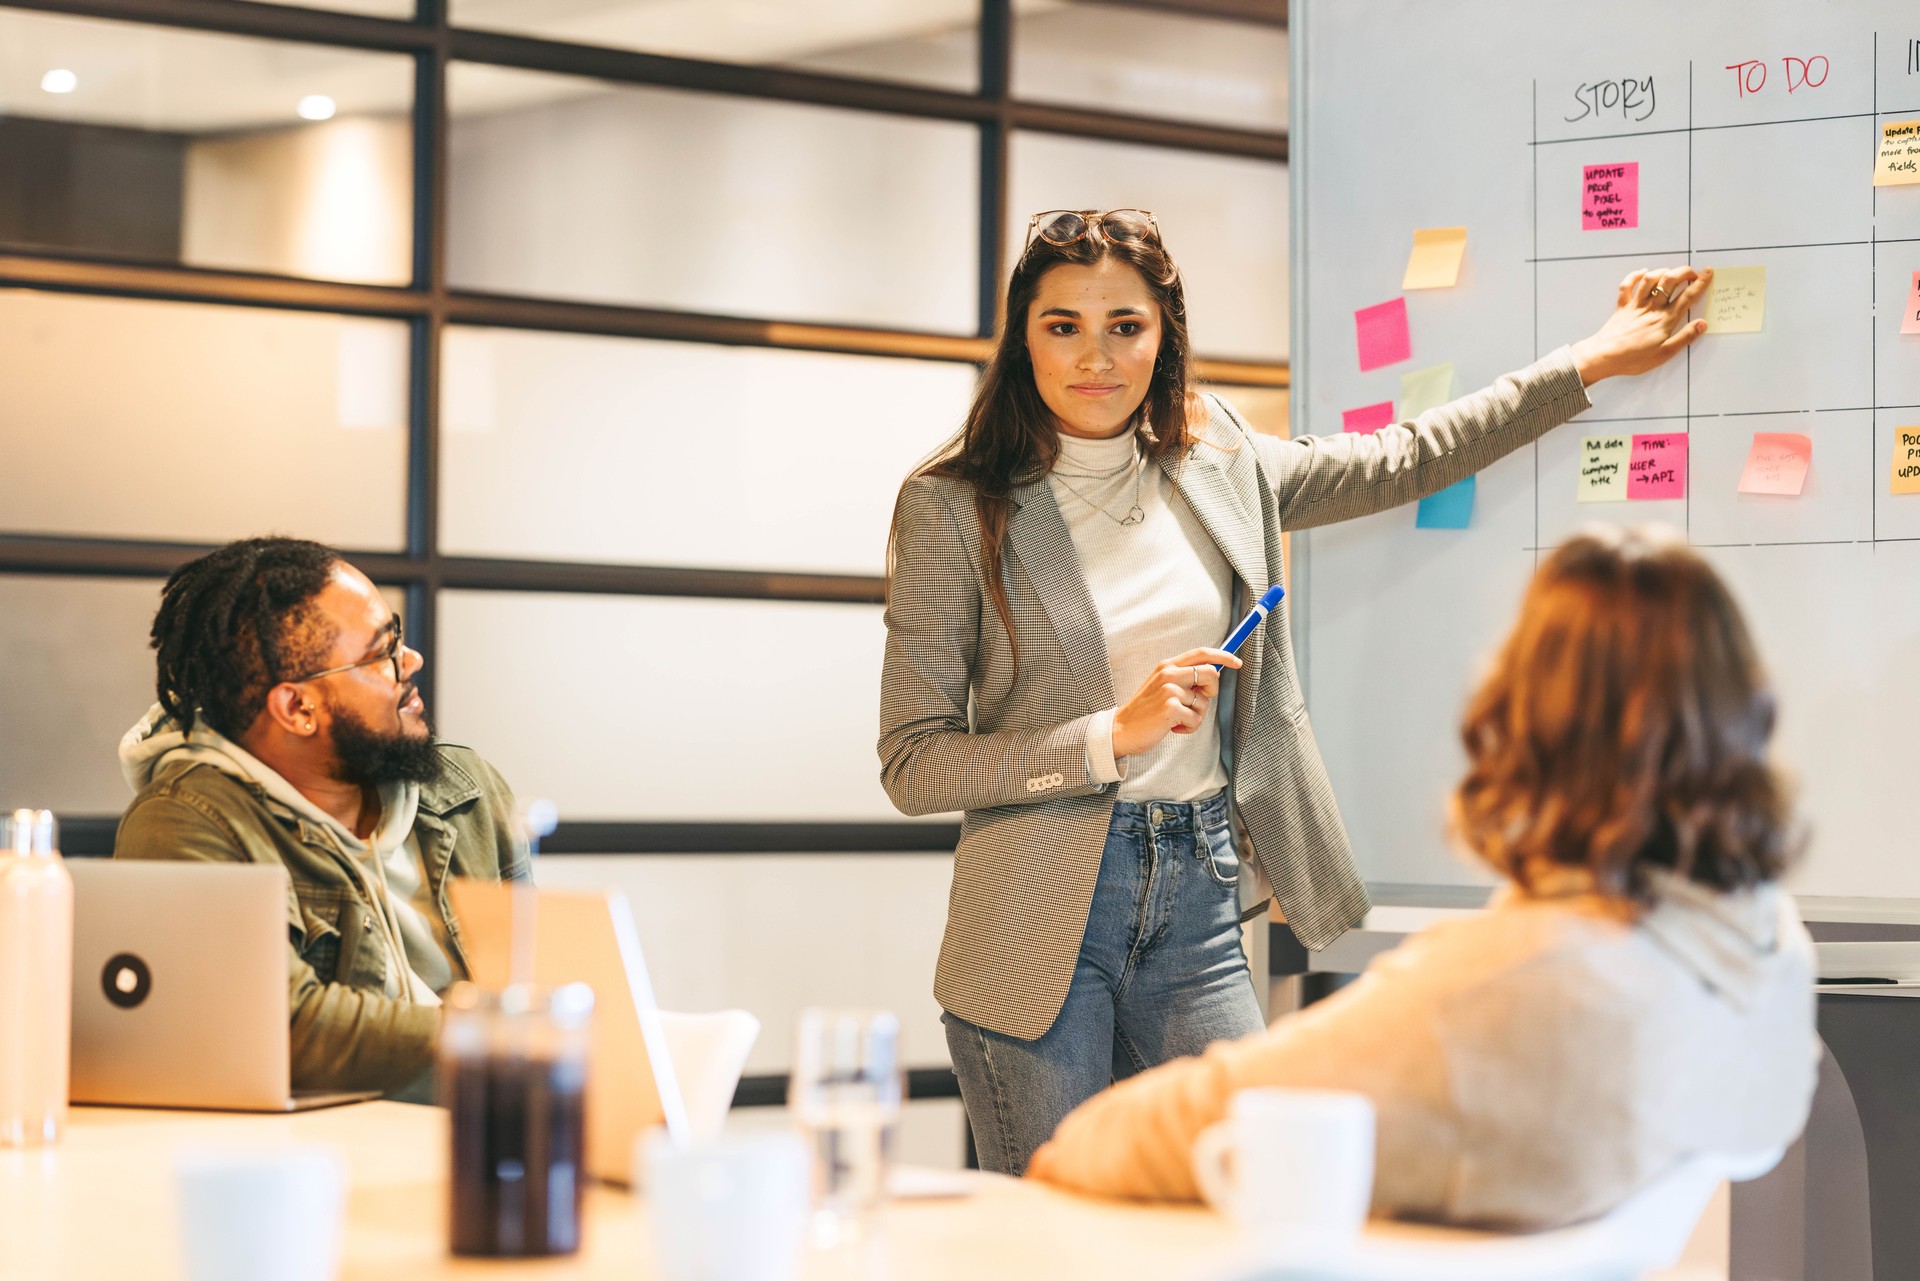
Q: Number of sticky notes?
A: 13